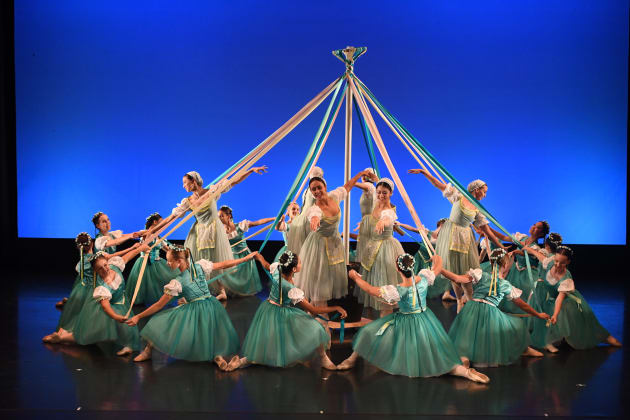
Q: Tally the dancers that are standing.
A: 6